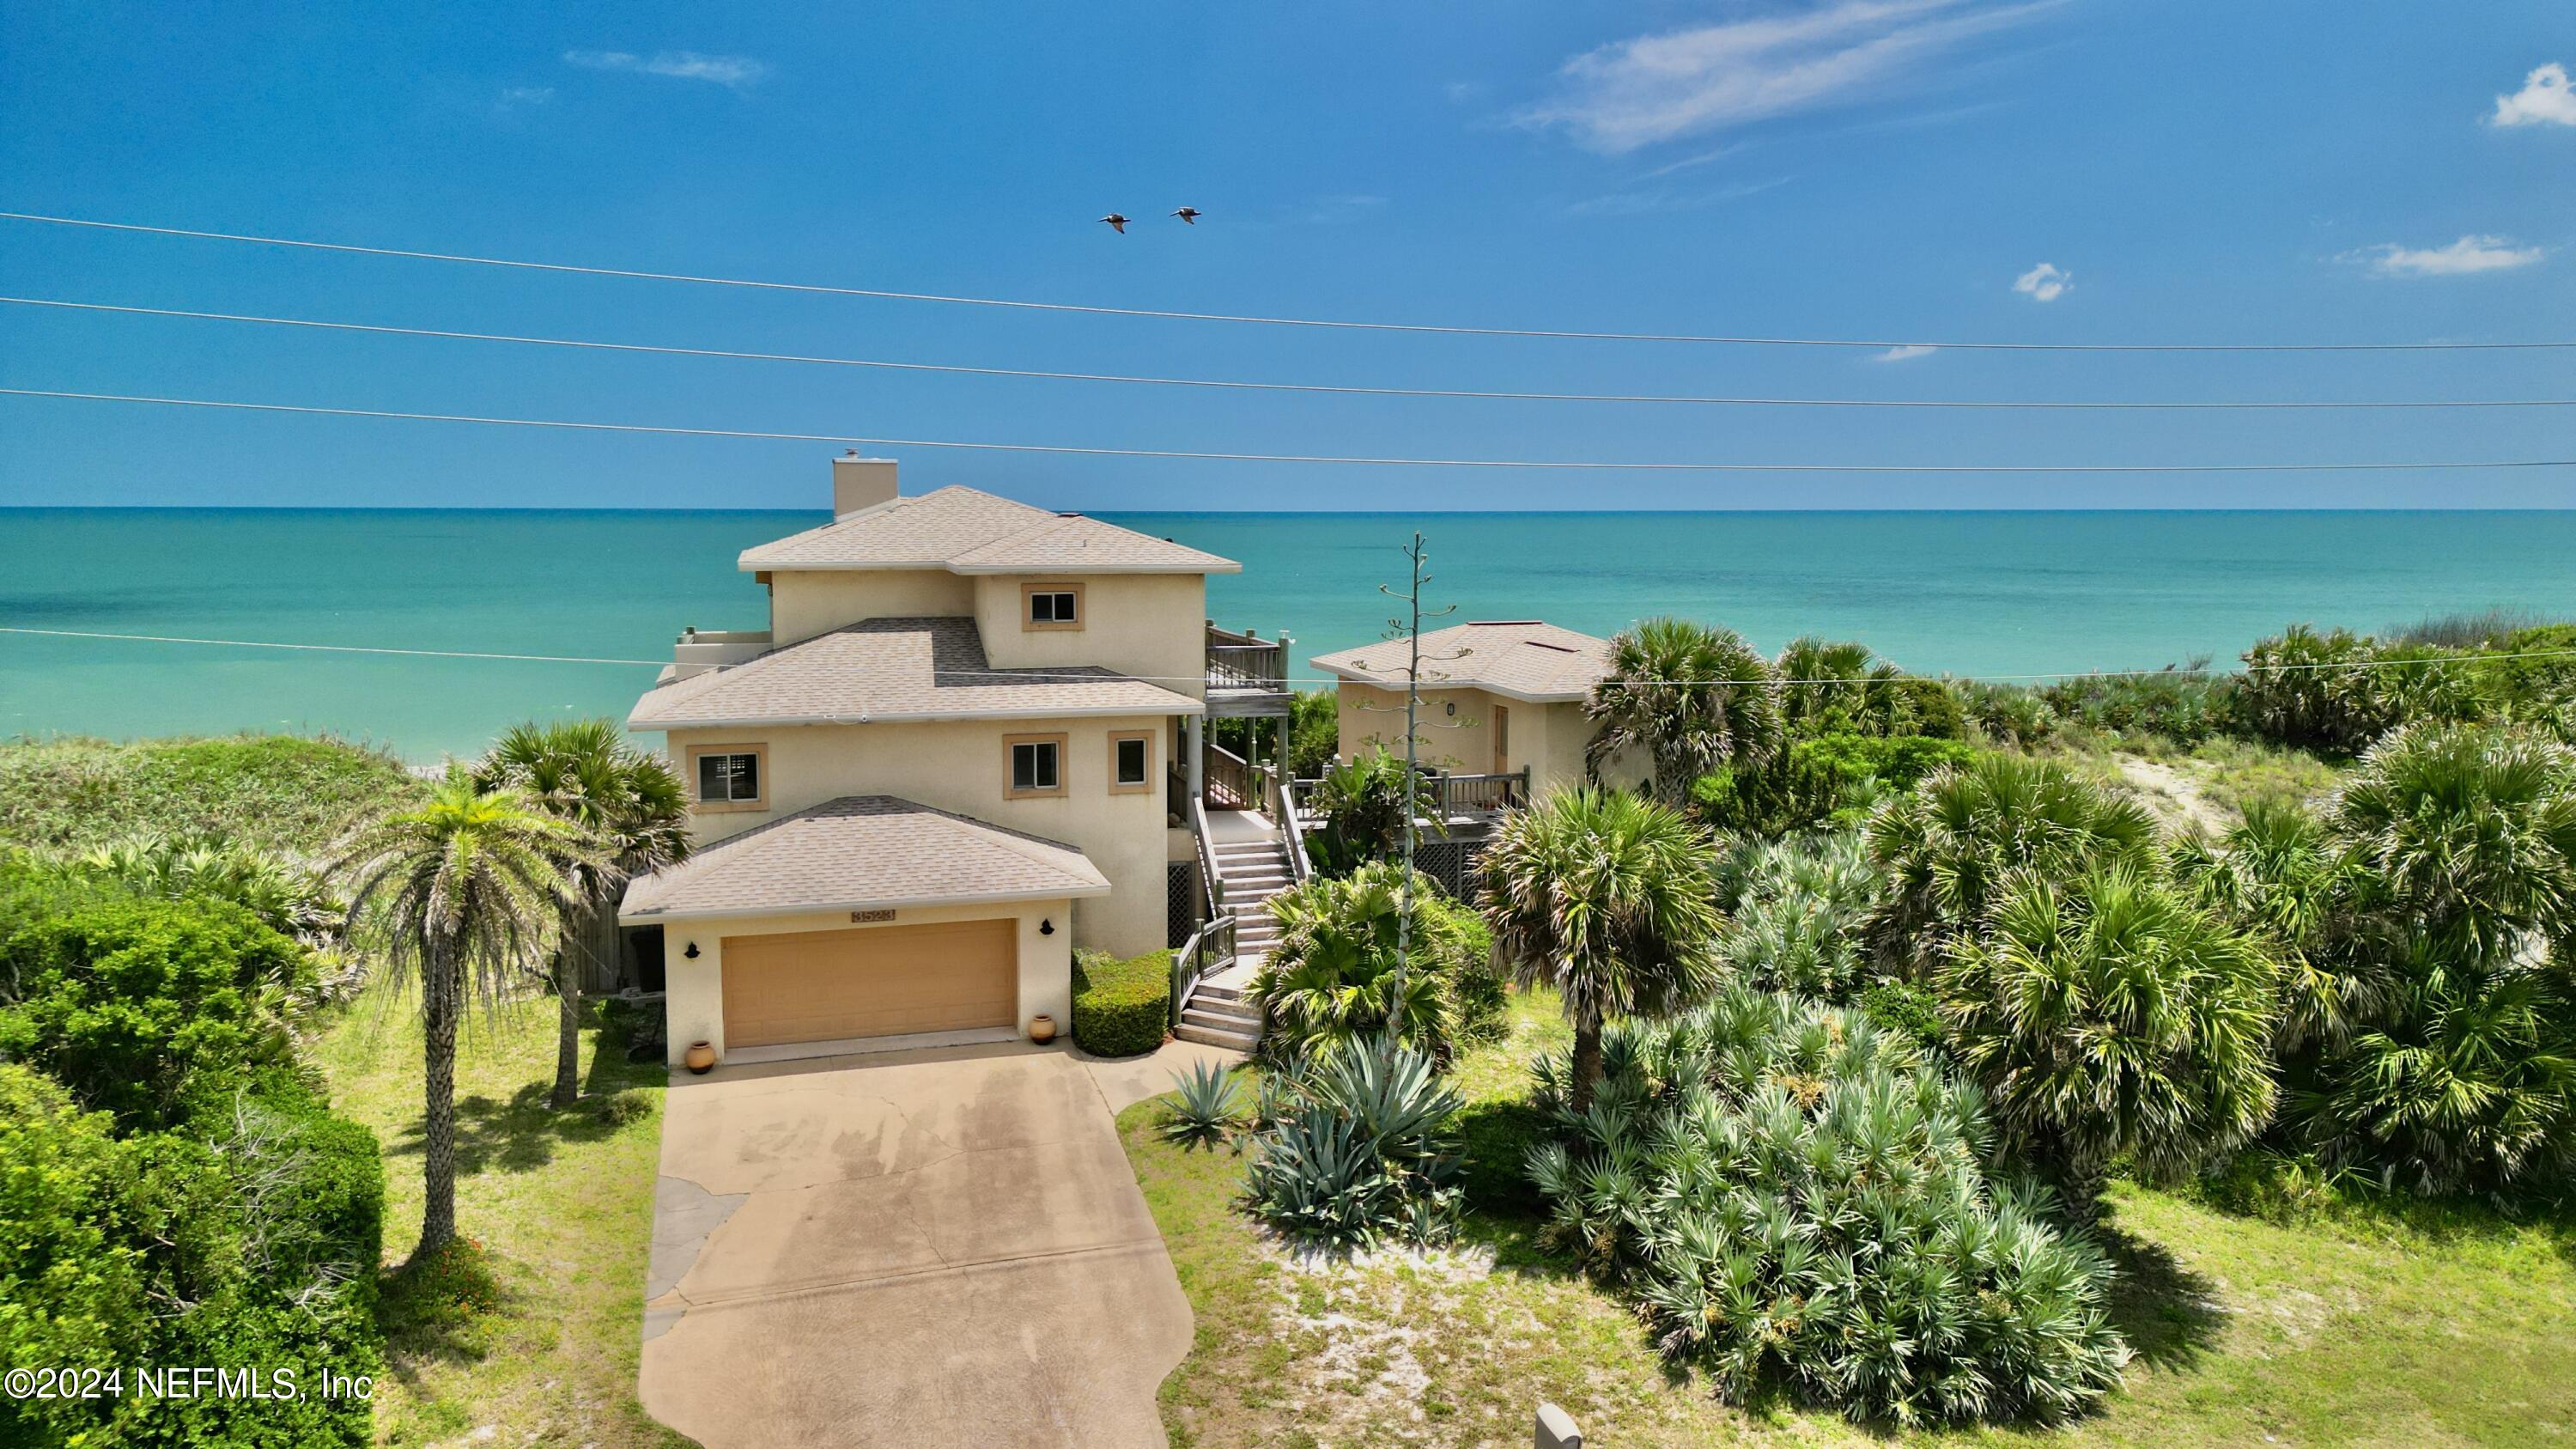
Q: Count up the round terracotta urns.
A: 2